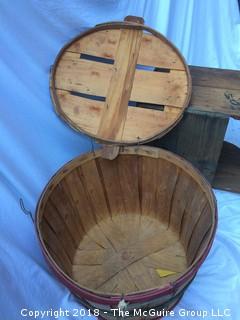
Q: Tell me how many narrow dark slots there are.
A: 4